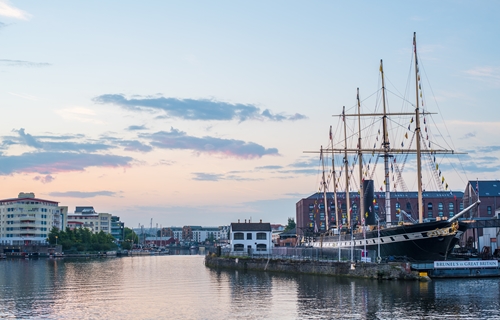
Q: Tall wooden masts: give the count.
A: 6